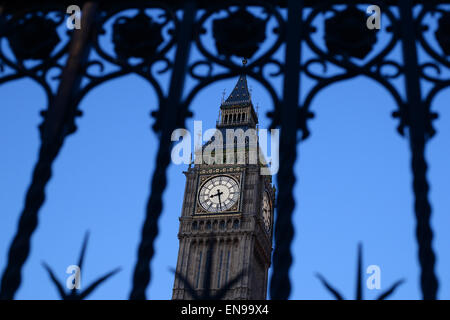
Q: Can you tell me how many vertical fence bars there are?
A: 4